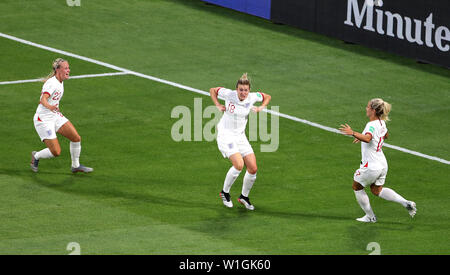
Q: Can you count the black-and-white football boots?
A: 2